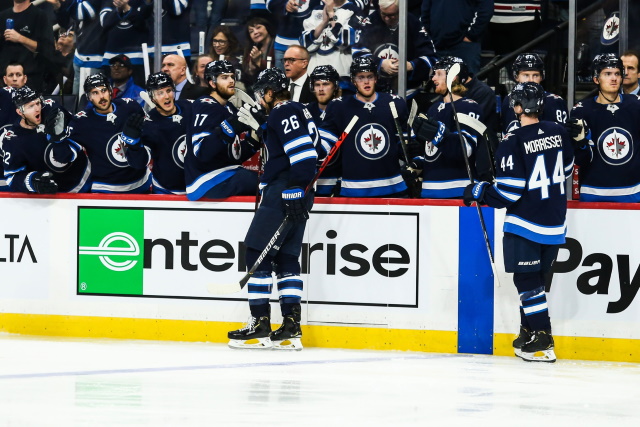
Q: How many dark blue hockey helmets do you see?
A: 11